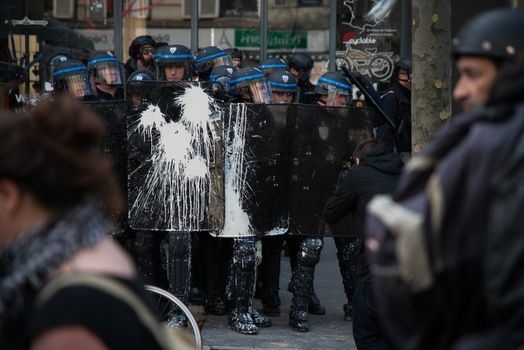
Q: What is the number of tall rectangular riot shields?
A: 4